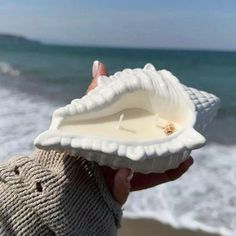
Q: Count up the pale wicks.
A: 2